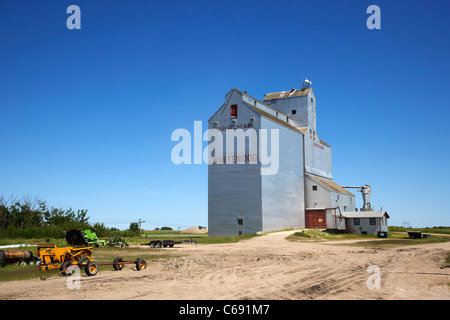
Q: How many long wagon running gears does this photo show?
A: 1